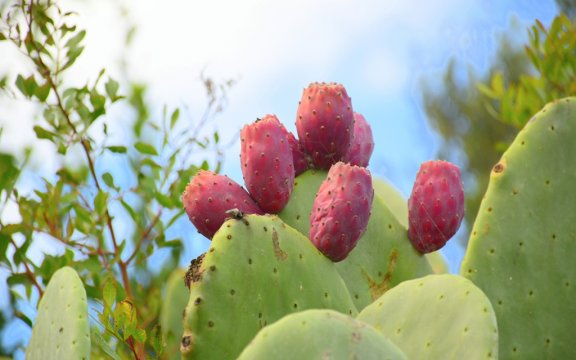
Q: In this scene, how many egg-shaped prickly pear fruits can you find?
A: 7